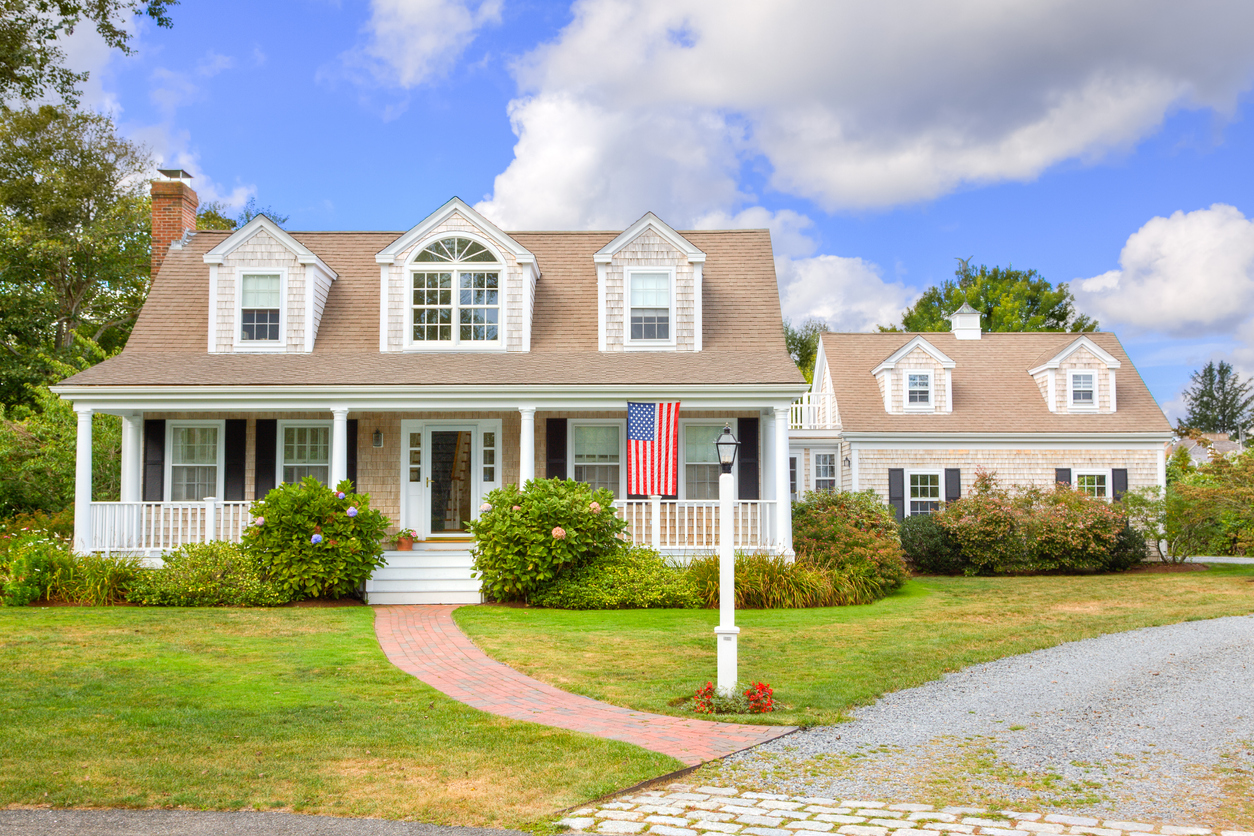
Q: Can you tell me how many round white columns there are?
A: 6